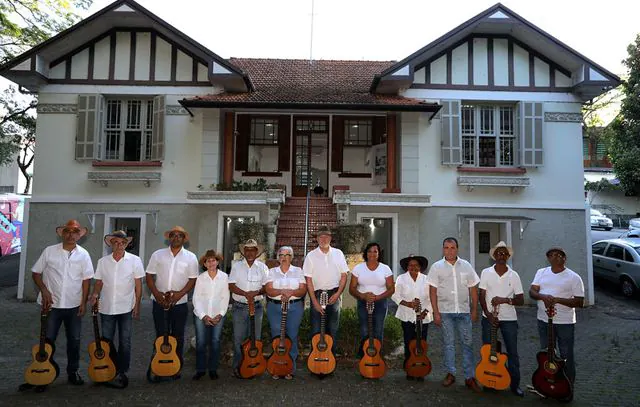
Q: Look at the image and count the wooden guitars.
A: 10